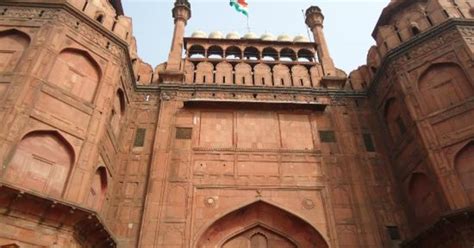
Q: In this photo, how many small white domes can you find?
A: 7